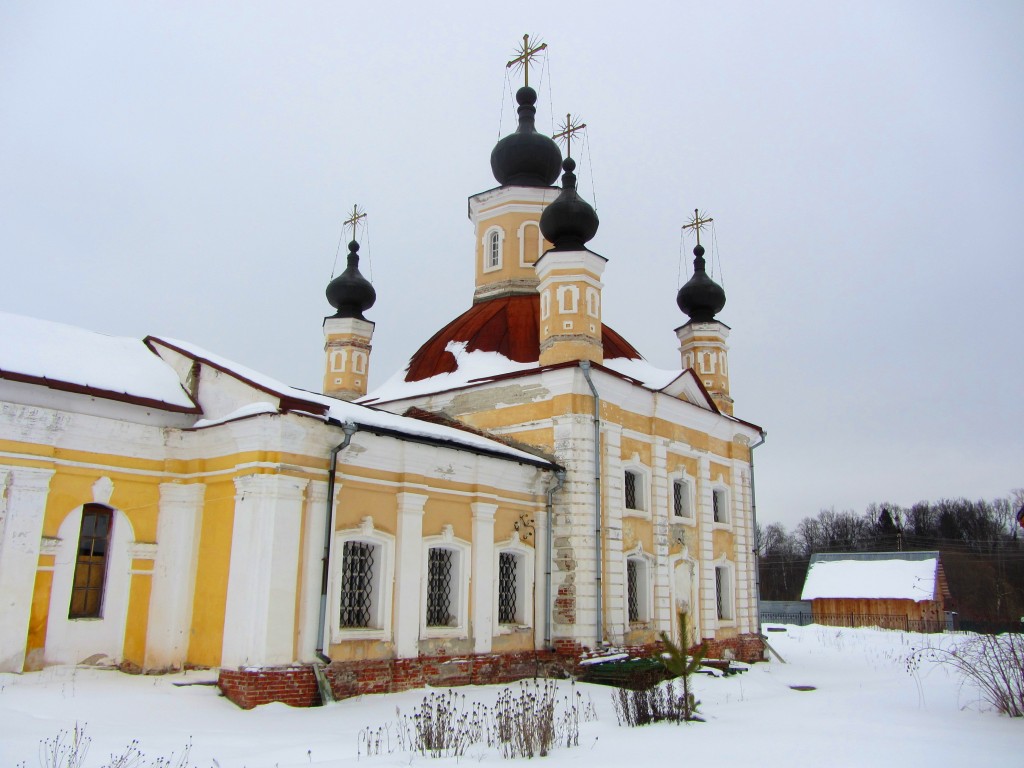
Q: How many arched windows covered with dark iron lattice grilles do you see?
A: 8